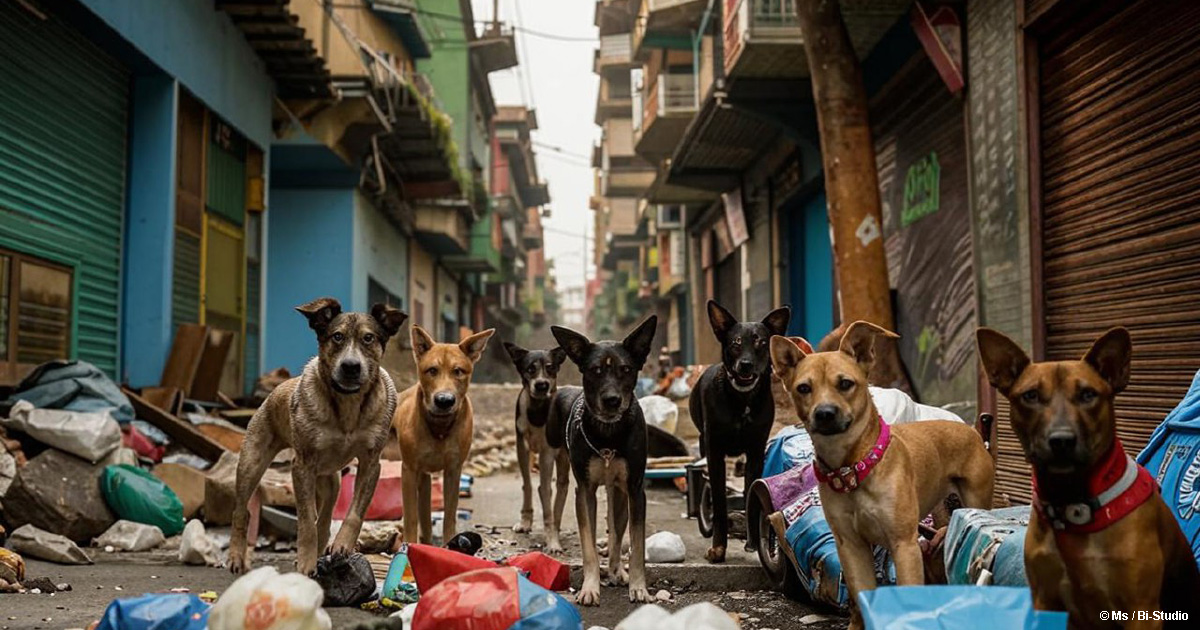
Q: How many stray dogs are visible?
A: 7